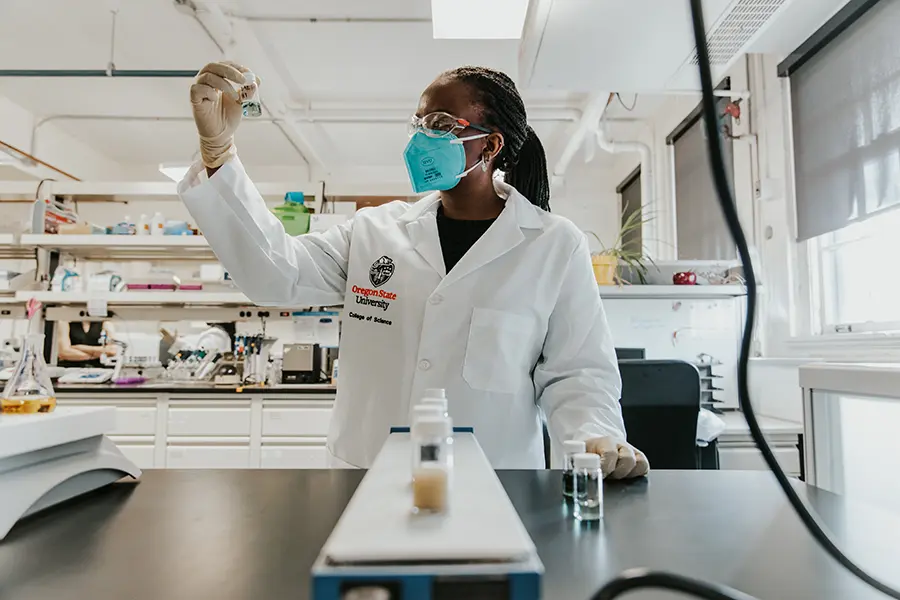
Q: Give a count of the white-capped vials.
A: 7